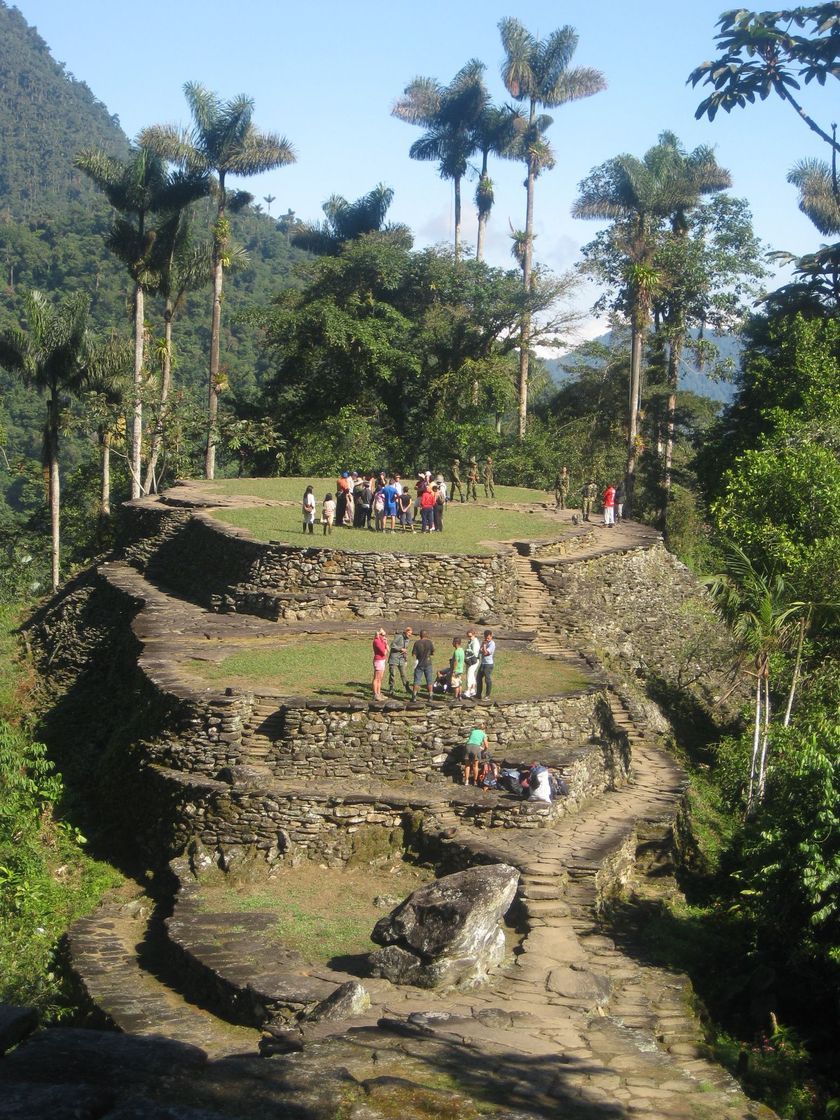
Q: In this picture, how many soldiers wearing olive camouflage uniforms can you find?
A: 5